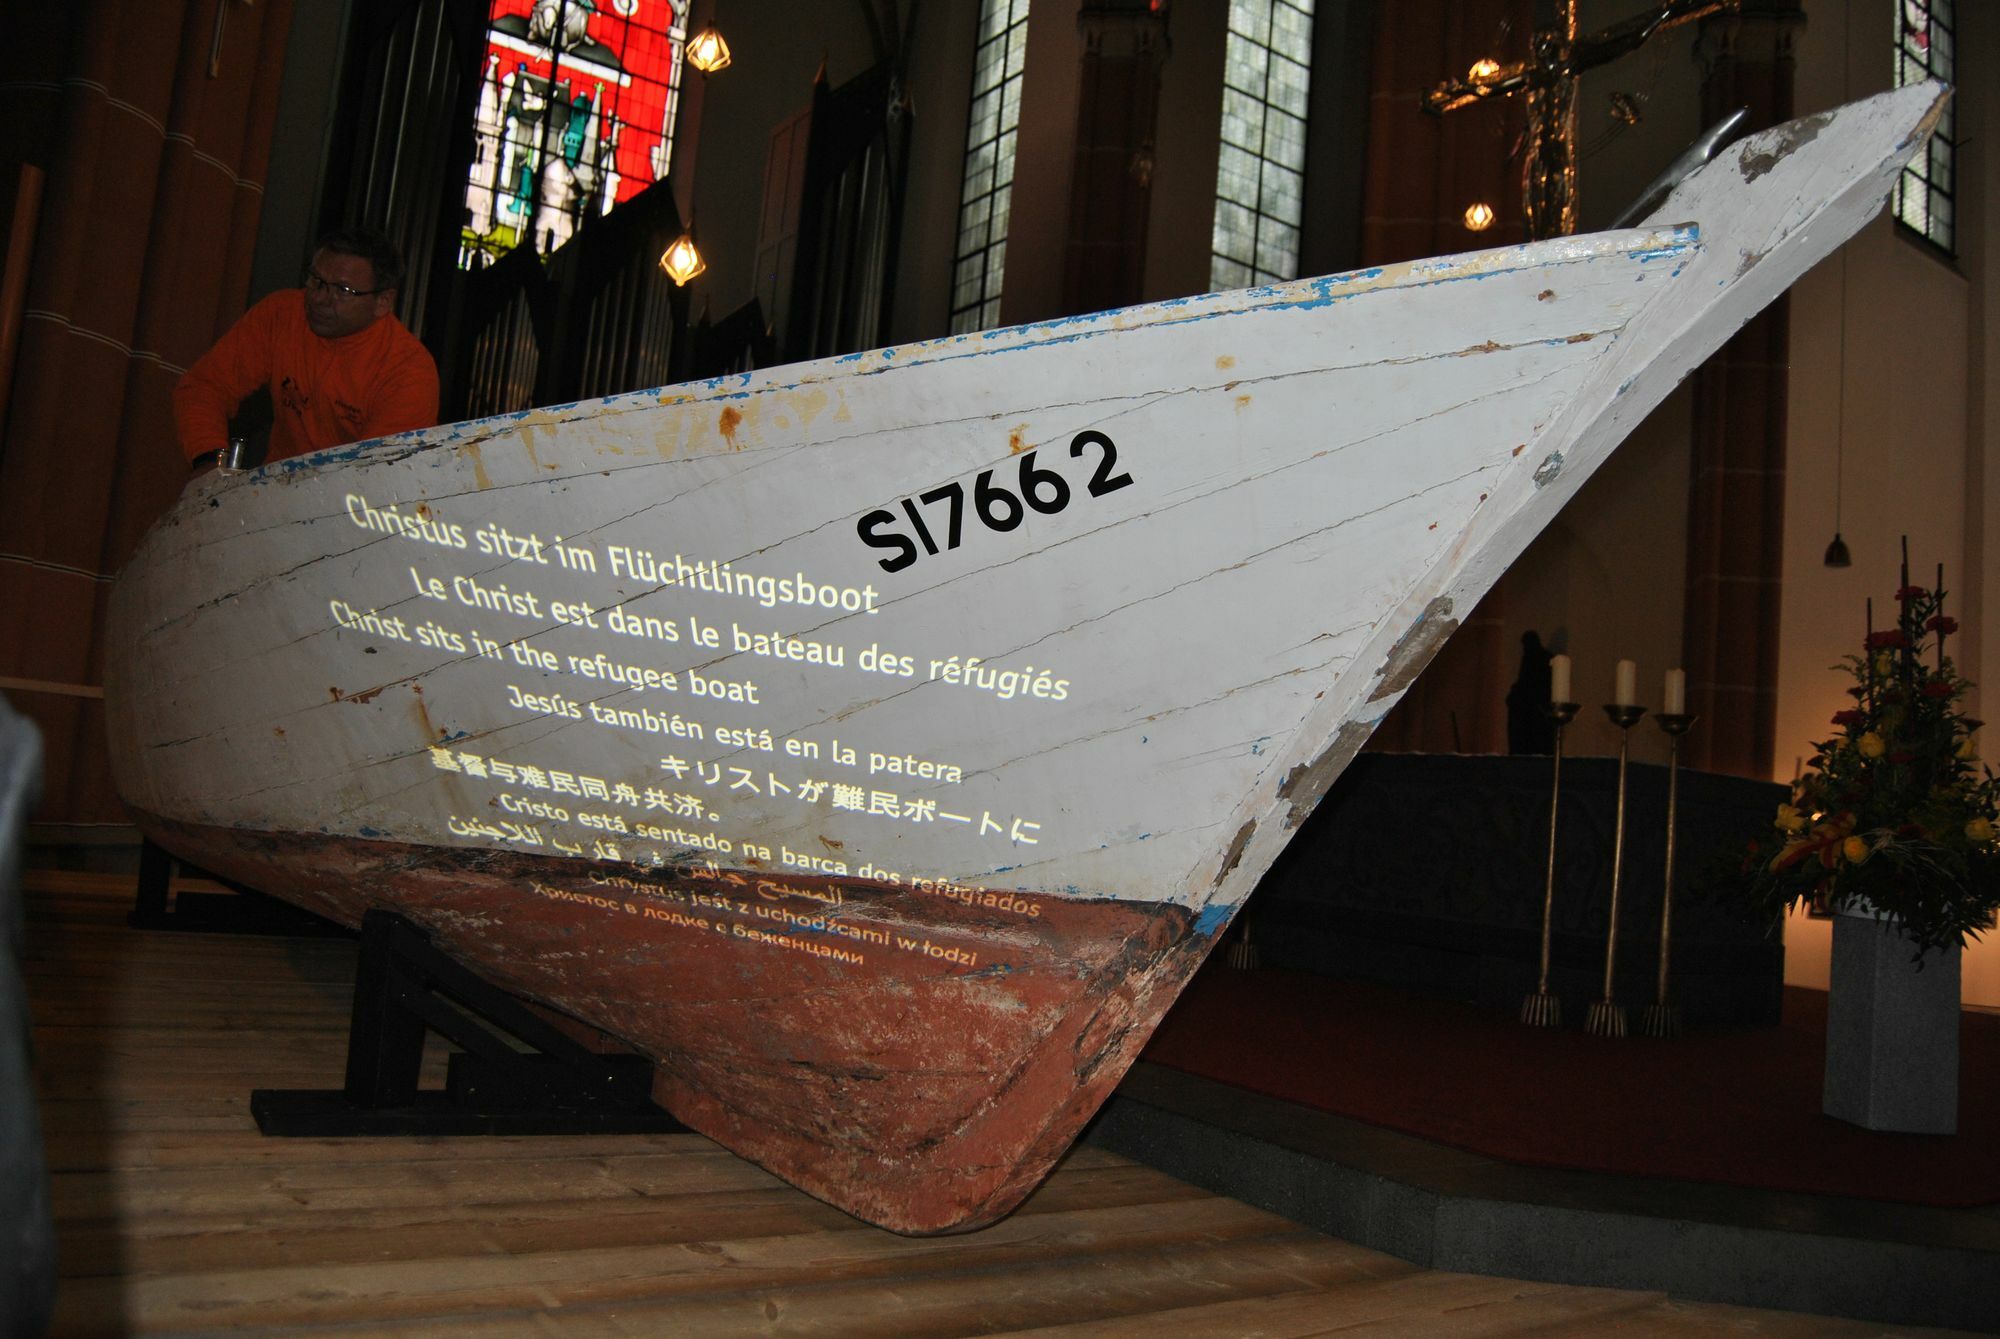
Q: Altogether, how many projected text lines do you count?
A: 10